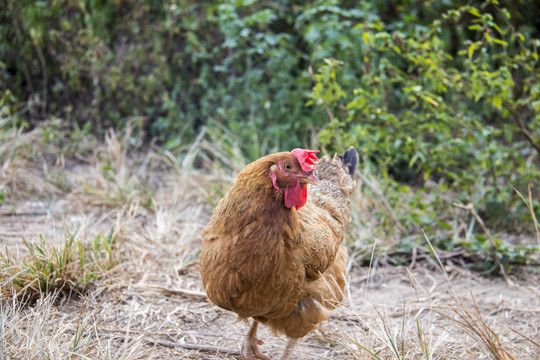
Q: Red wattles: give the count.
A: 2